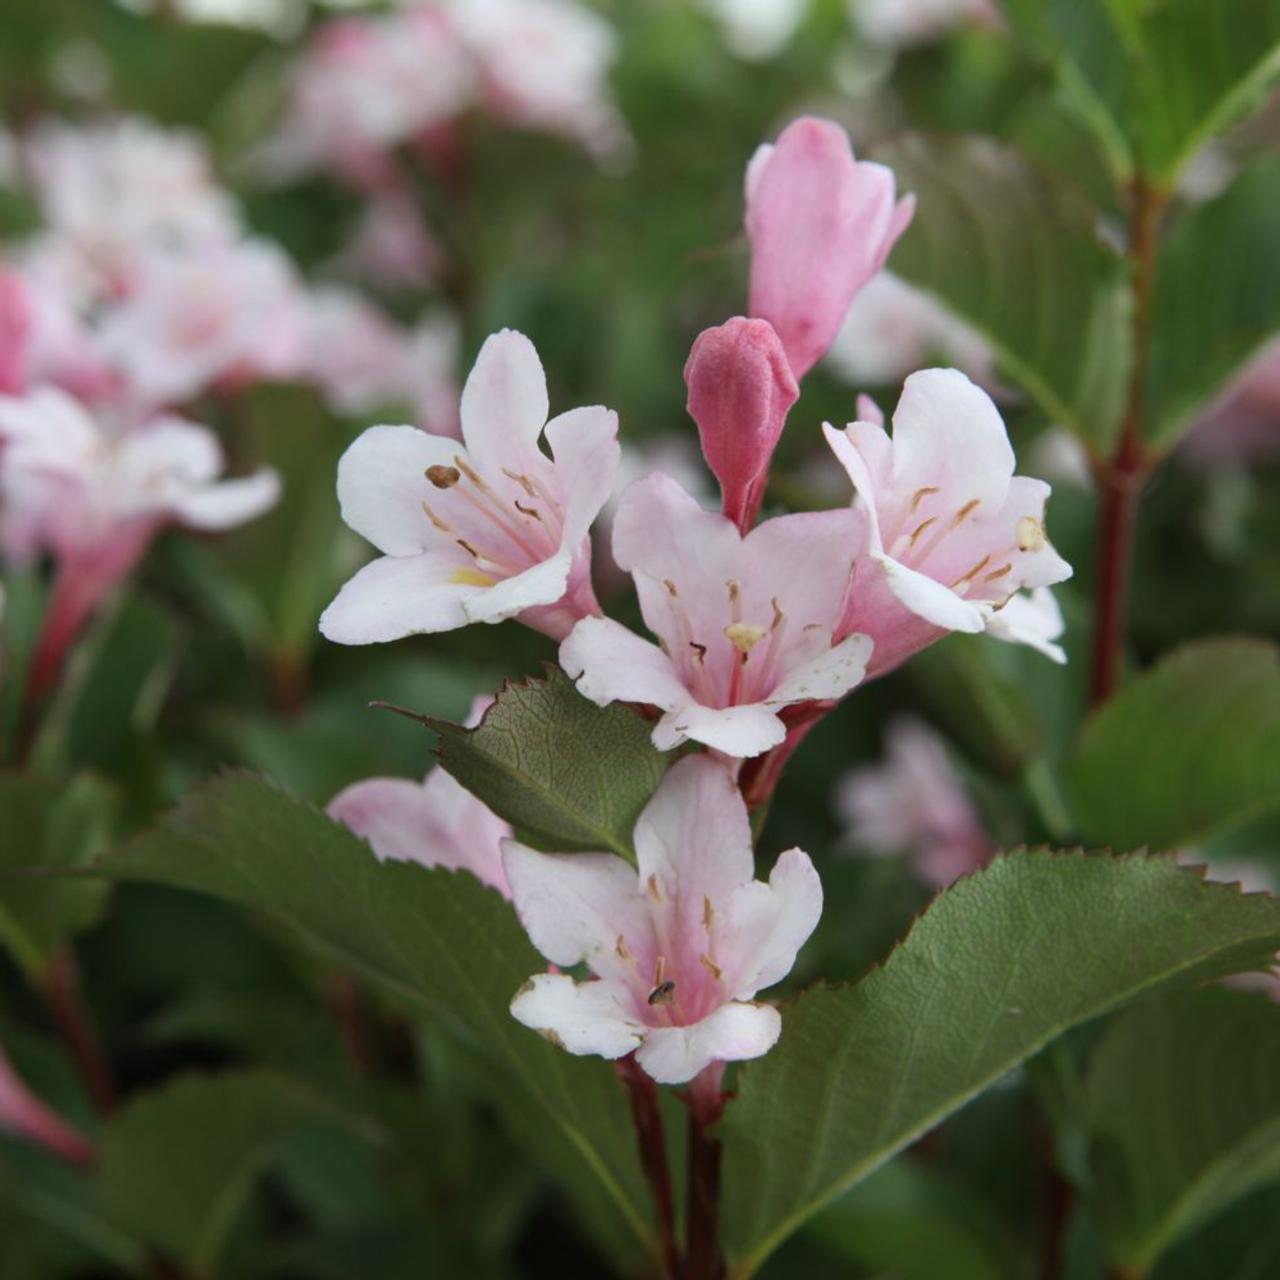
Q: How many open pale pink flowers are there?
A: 4